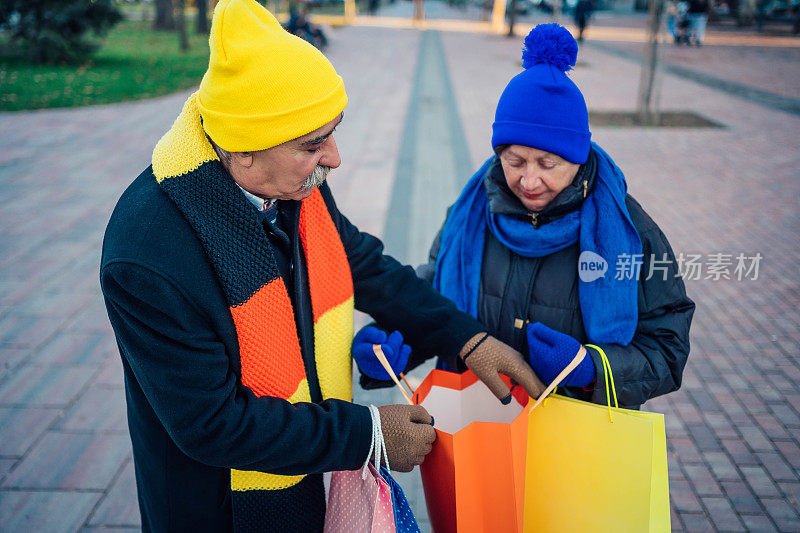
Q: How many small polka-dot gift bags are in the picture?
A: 2